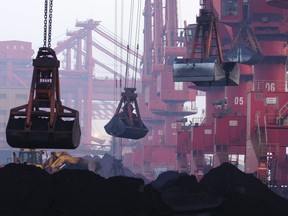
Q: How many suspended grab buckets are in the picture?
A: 4